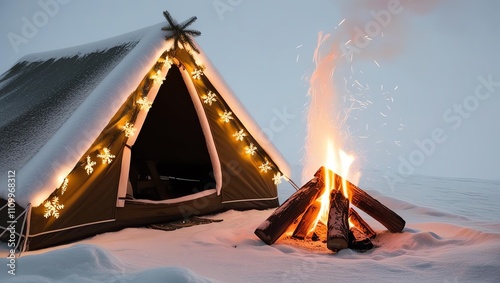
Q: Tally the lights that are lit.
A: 15